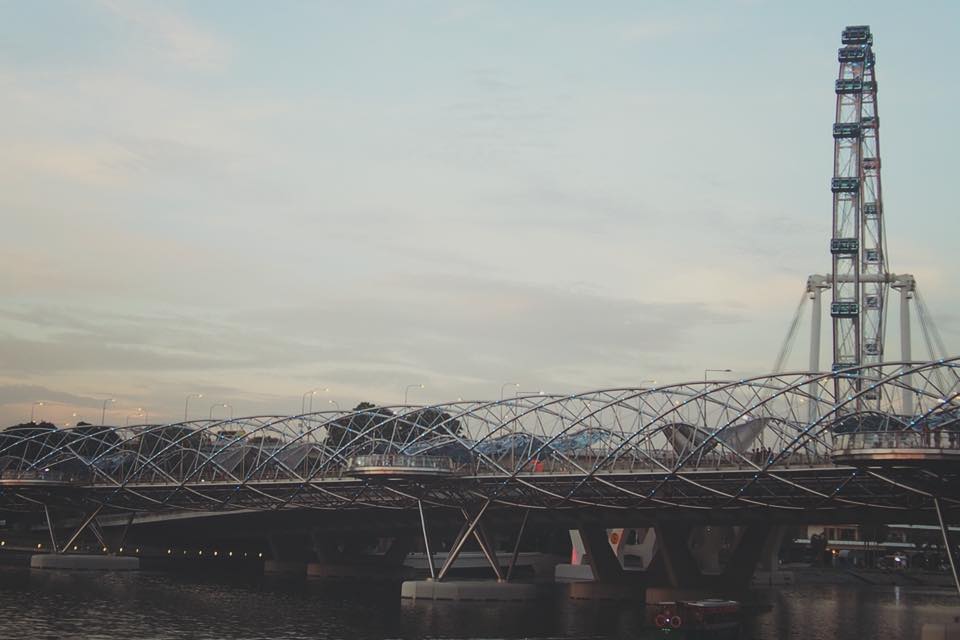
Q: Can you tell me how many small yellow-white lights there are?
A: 13